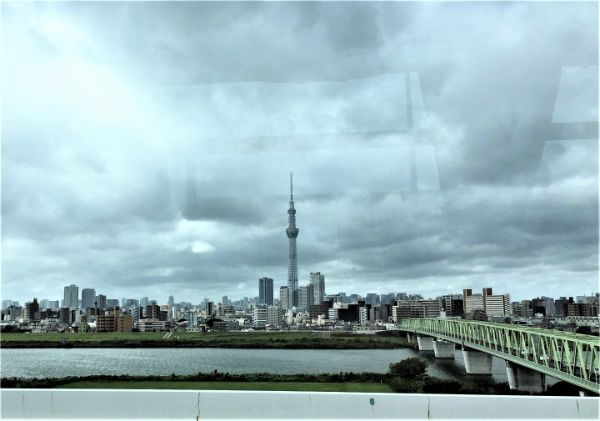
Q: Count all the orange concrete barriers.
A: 0